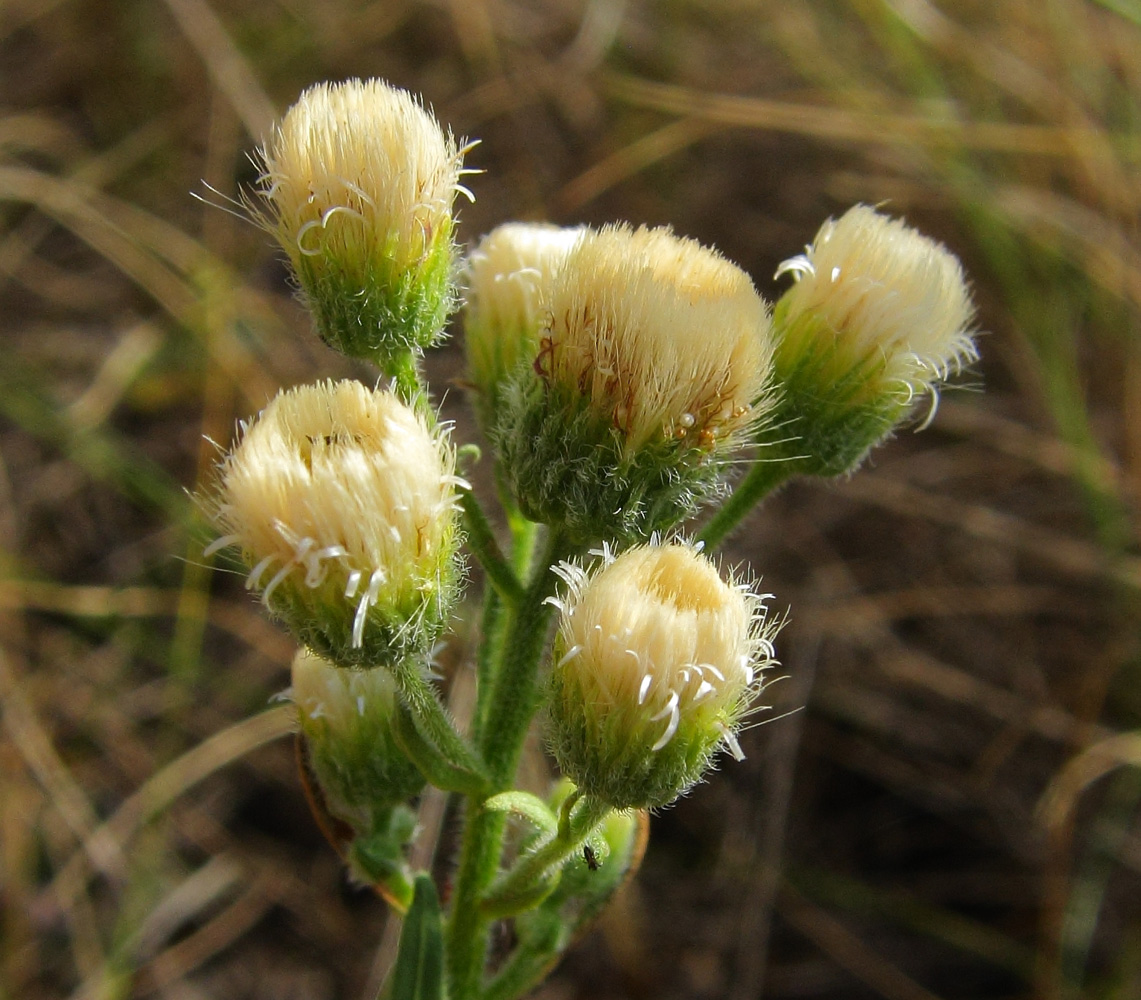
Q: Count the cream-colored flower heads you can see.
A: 7